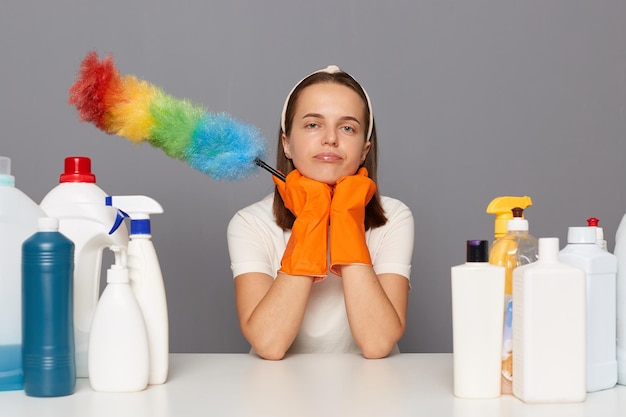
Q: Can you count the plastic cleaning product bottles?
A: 12